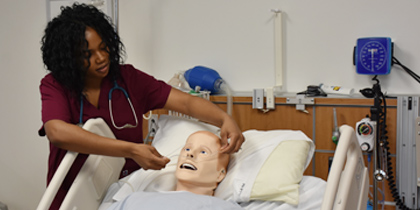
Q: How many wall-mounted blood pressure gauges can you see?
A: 1